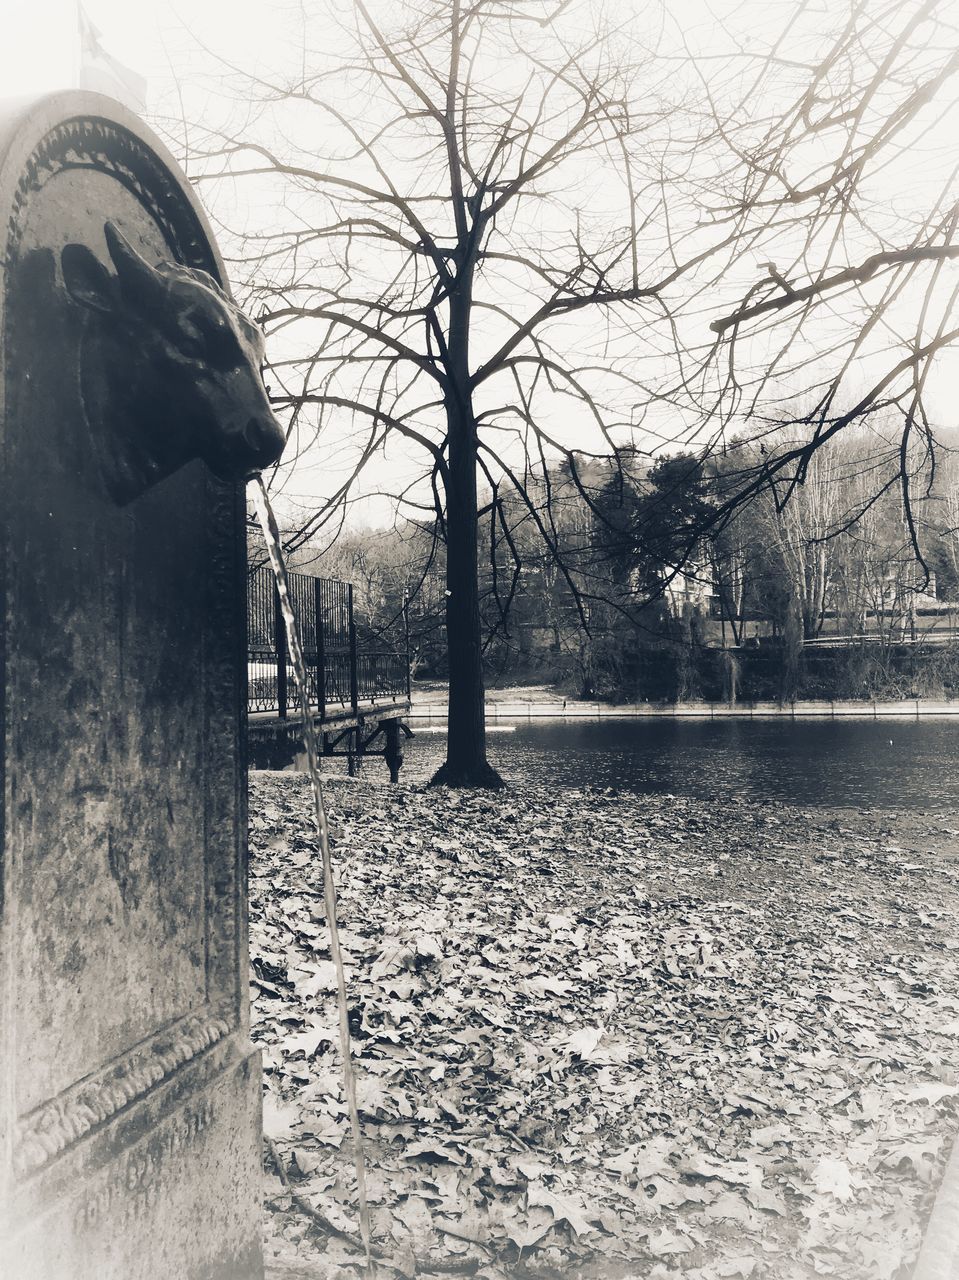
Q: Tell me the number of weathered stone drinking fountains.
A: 1